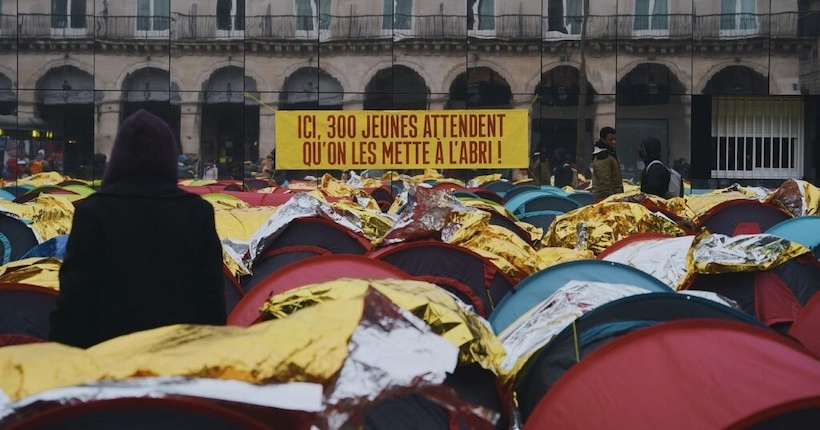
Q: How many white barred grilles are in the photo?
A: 1